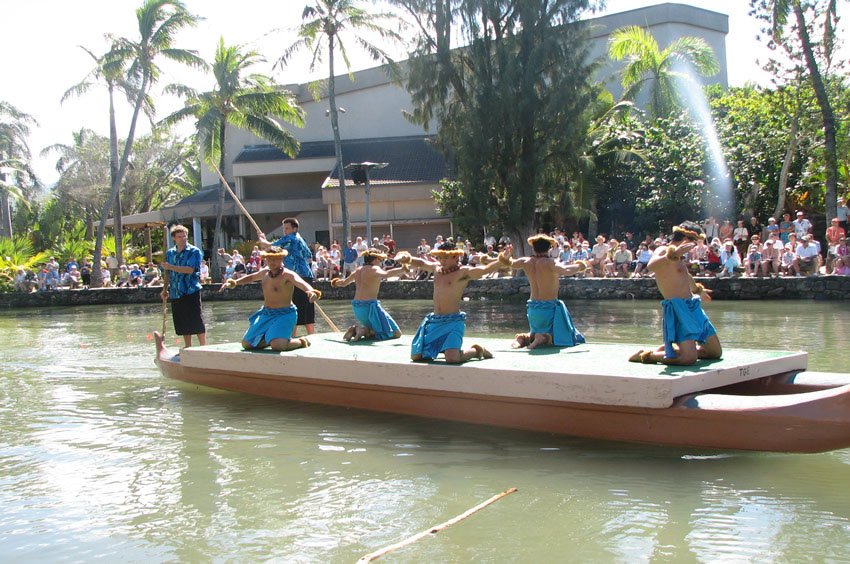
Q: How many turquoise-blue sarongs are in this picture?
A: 5